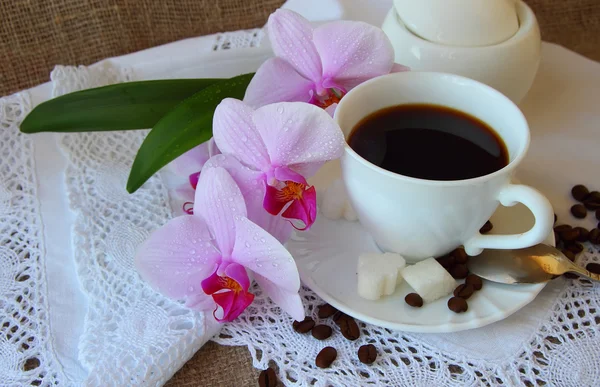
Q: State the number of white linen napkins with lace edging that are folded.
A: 1